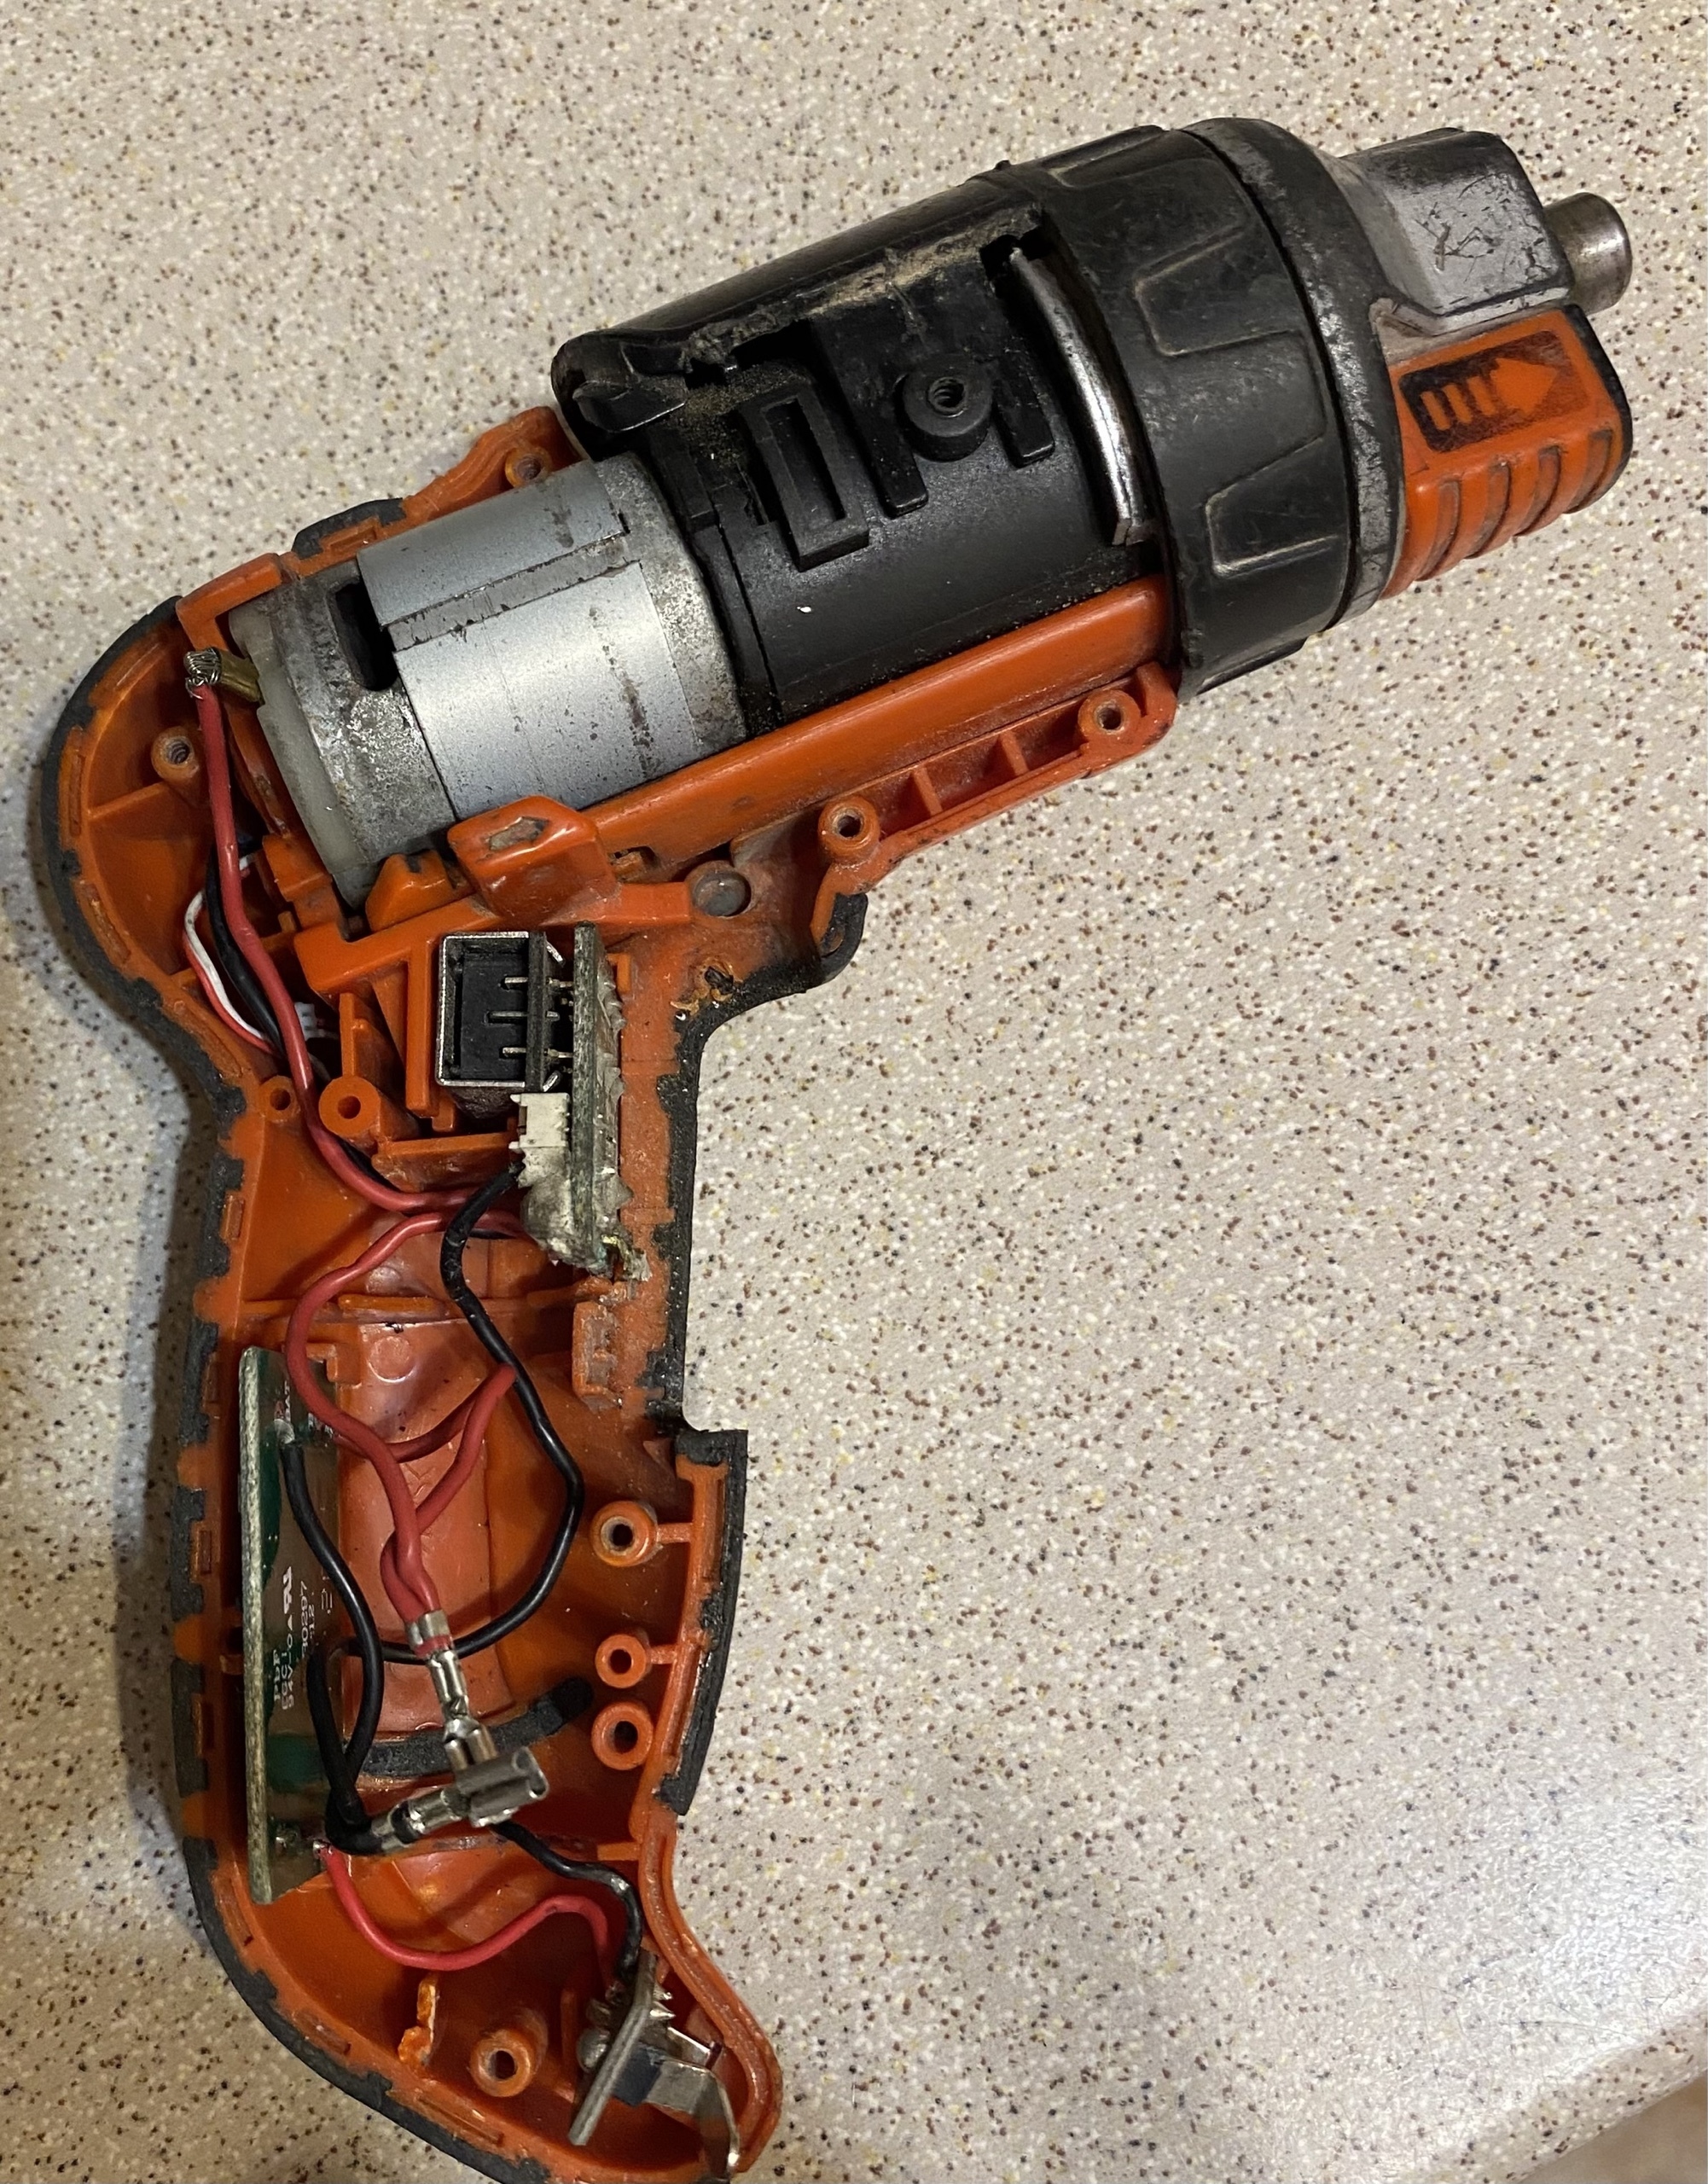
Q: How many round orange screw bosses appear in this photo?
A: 10